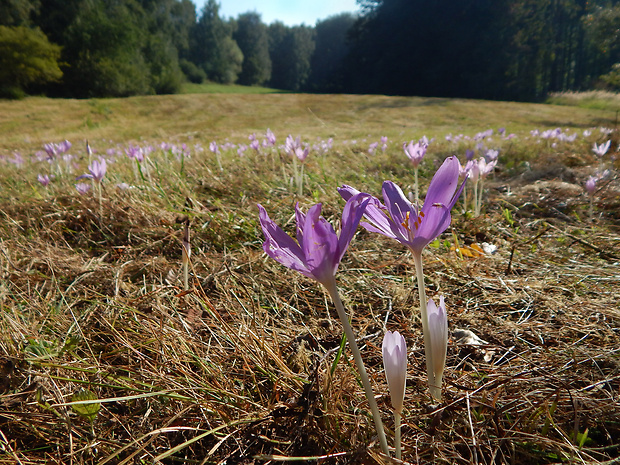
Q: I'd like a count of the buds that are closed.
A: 2